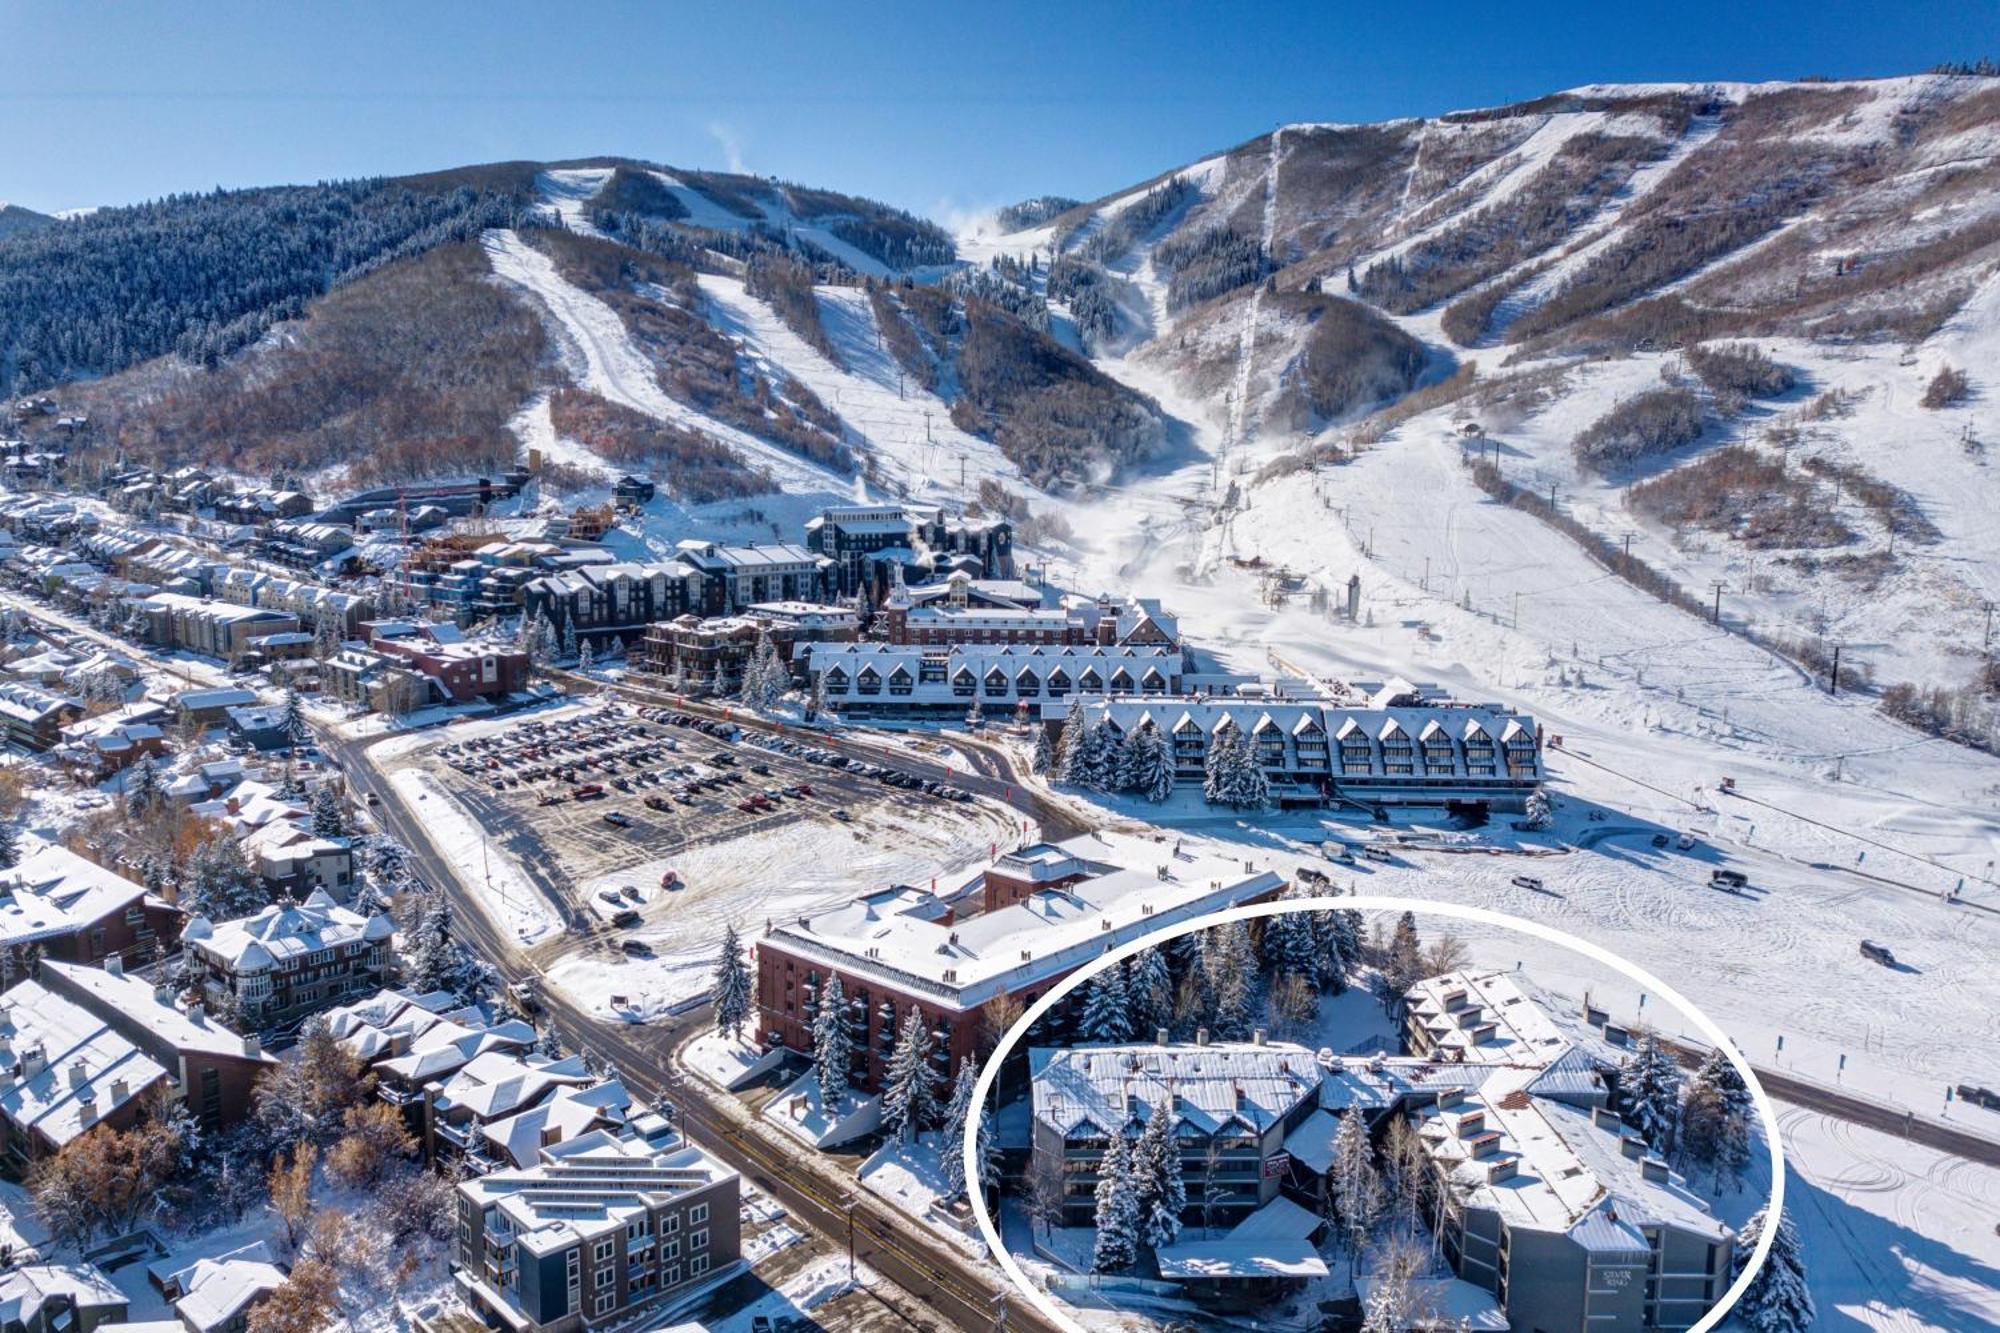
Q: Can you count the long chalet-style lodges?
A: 2